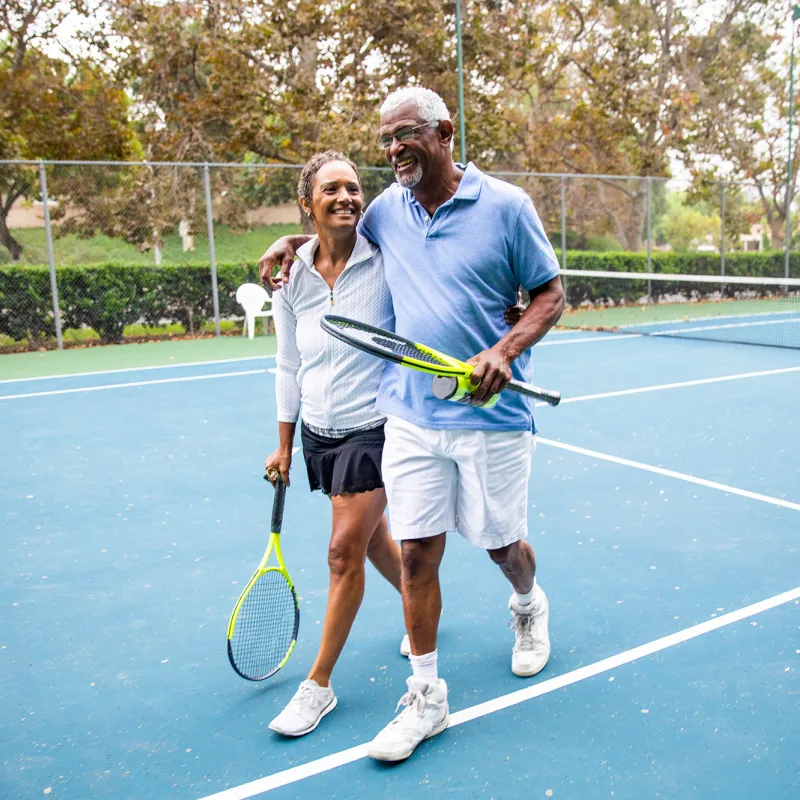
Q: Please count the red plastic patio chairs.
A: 0